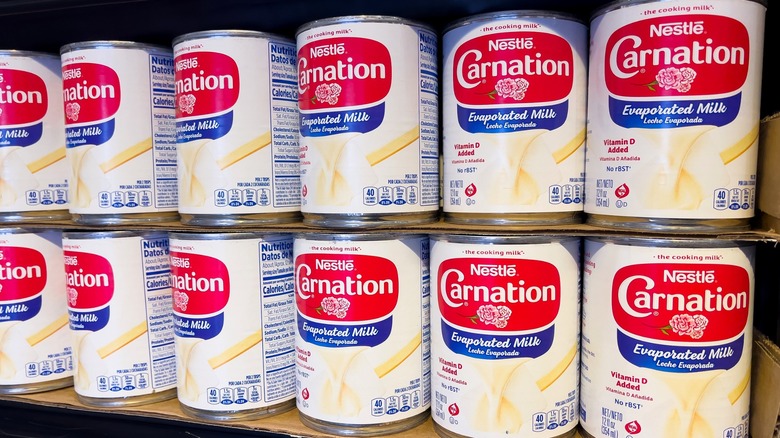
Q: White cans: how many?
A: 12